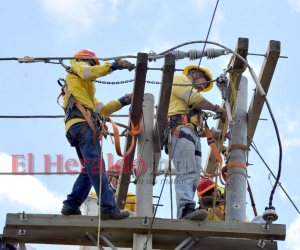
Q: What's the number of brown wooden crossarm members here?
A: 6